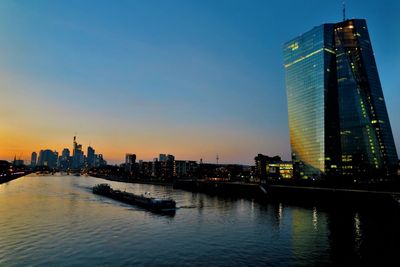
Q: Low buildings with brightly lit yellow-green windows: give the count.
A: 1